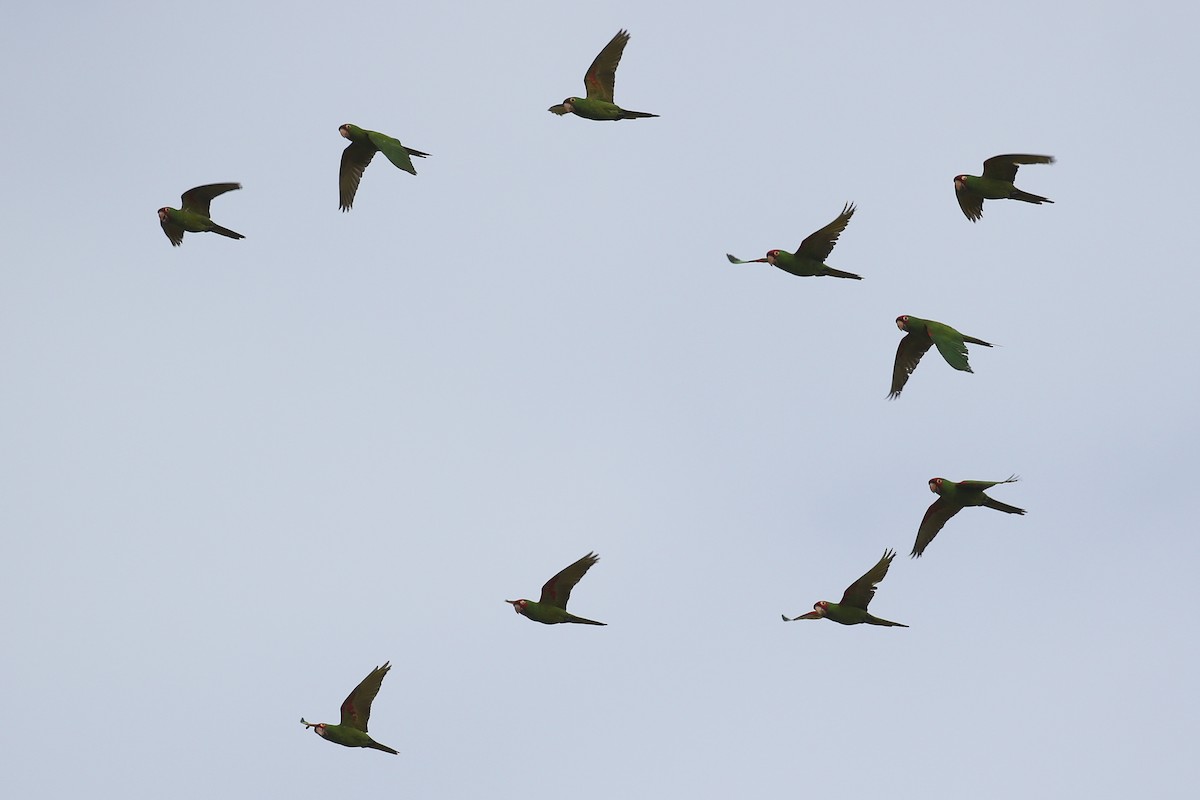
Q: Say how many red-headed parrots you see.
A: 10